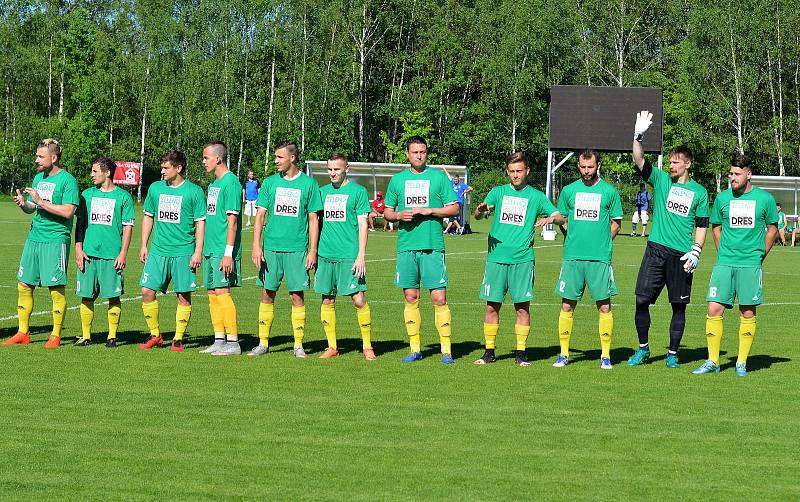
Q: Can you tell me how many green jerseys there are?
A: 11